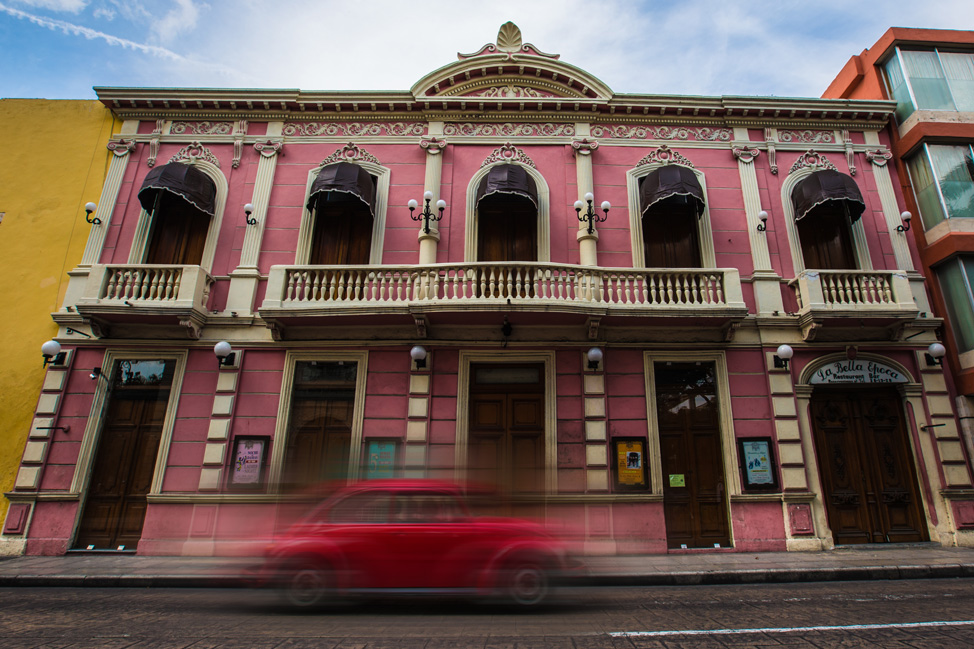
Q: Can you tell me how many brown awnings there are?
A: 5